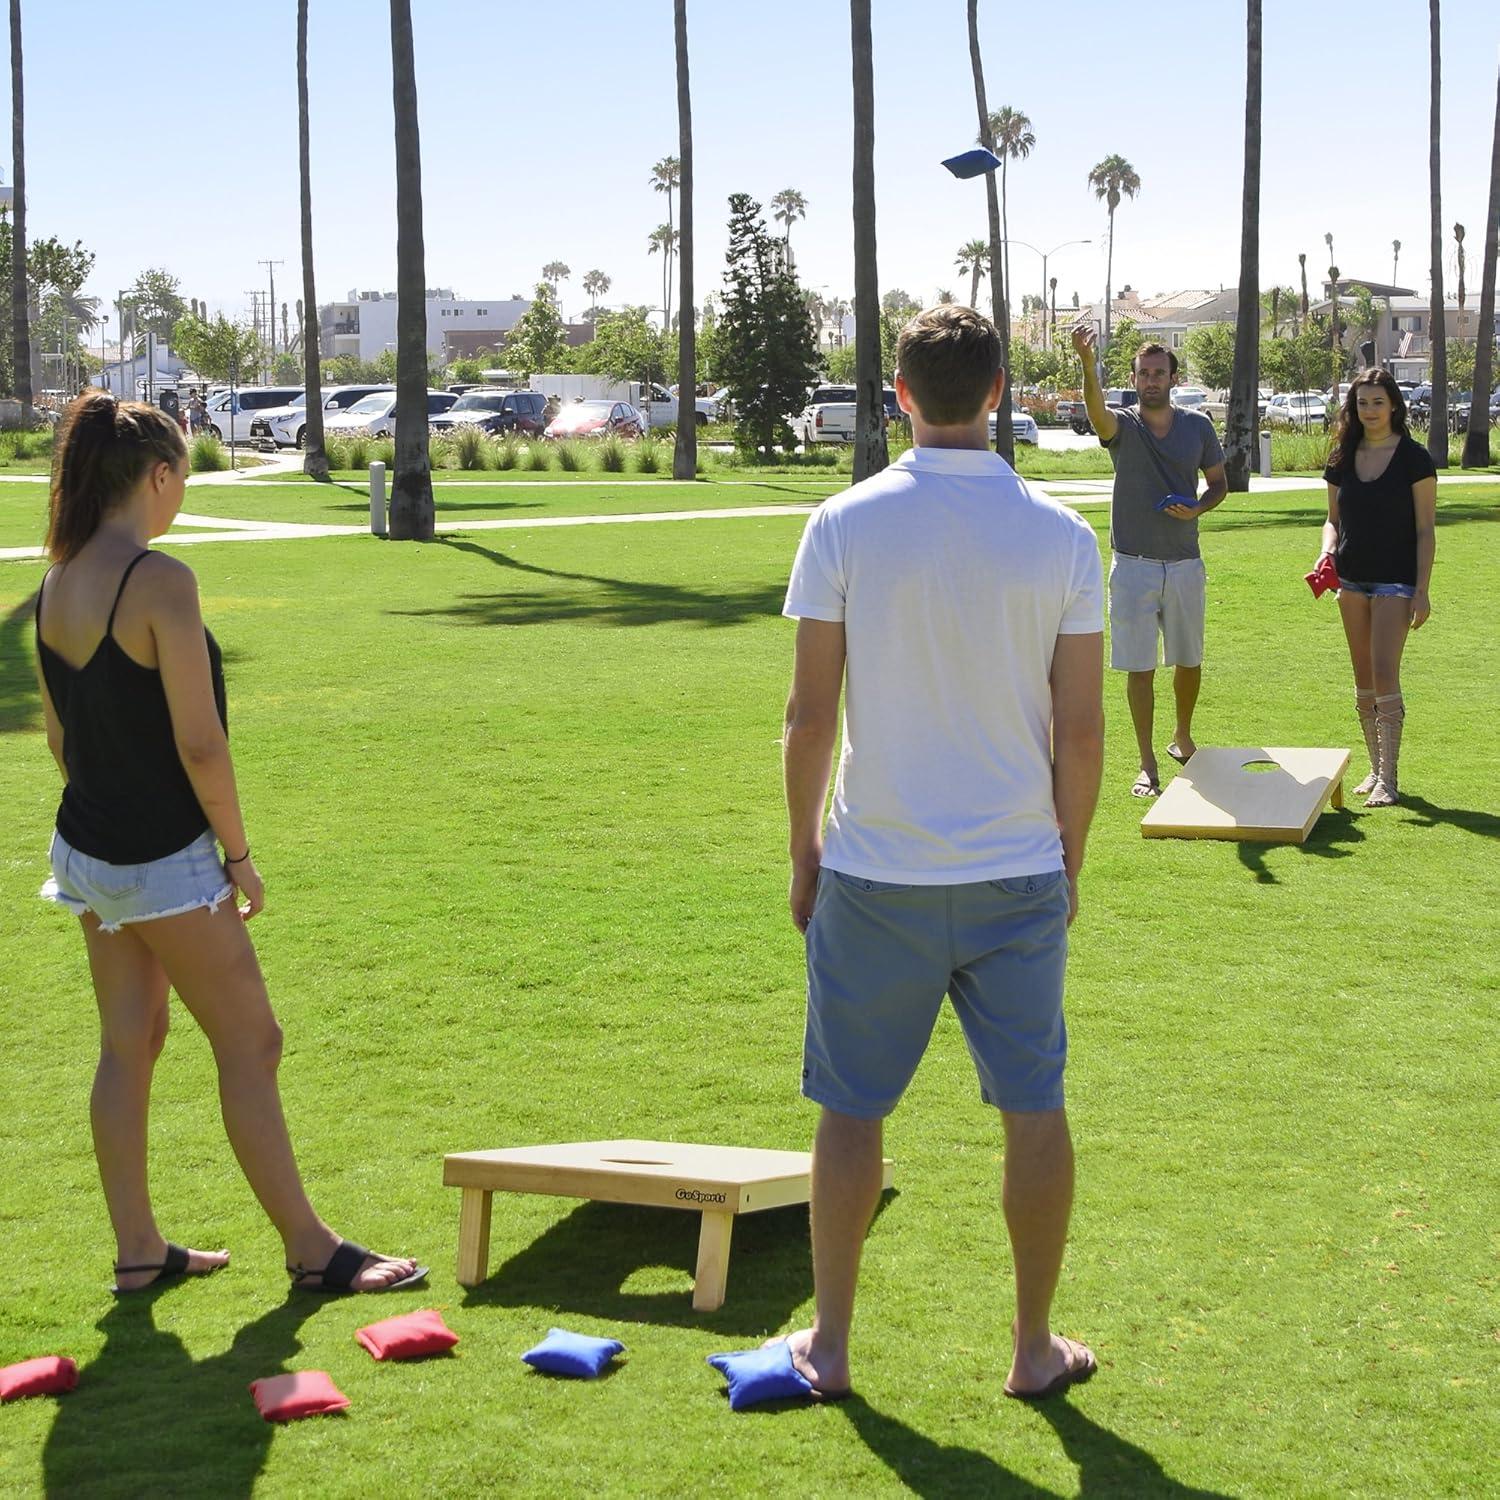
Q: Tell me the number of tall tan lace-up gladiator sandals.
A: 2